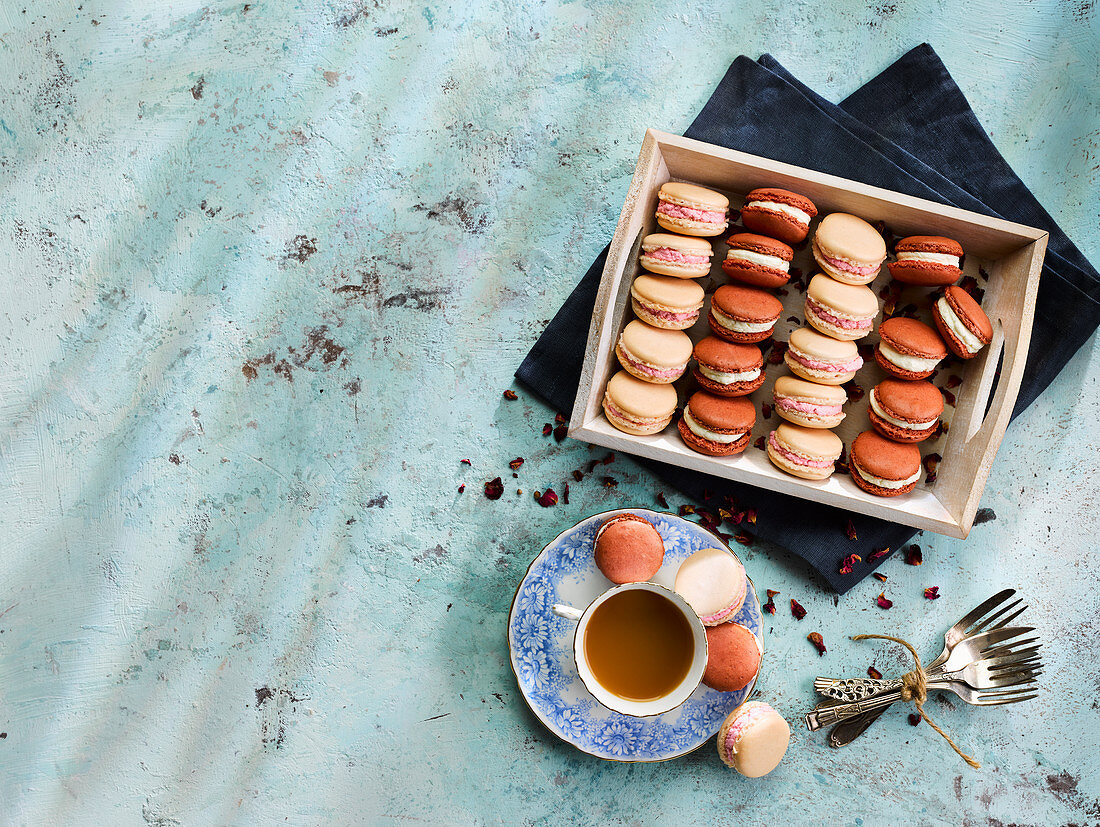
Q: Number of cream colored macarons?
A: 12